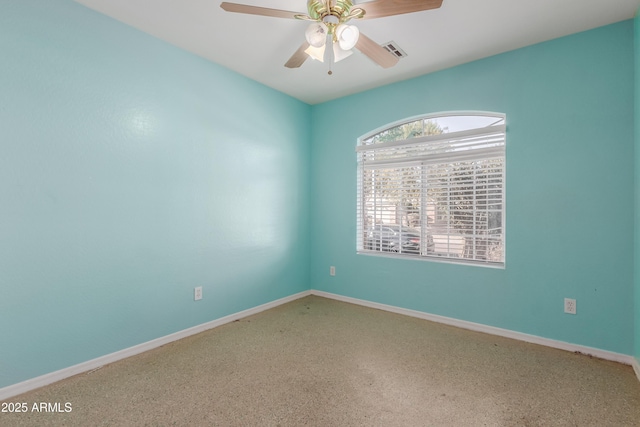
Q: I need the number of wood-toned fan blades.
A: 4